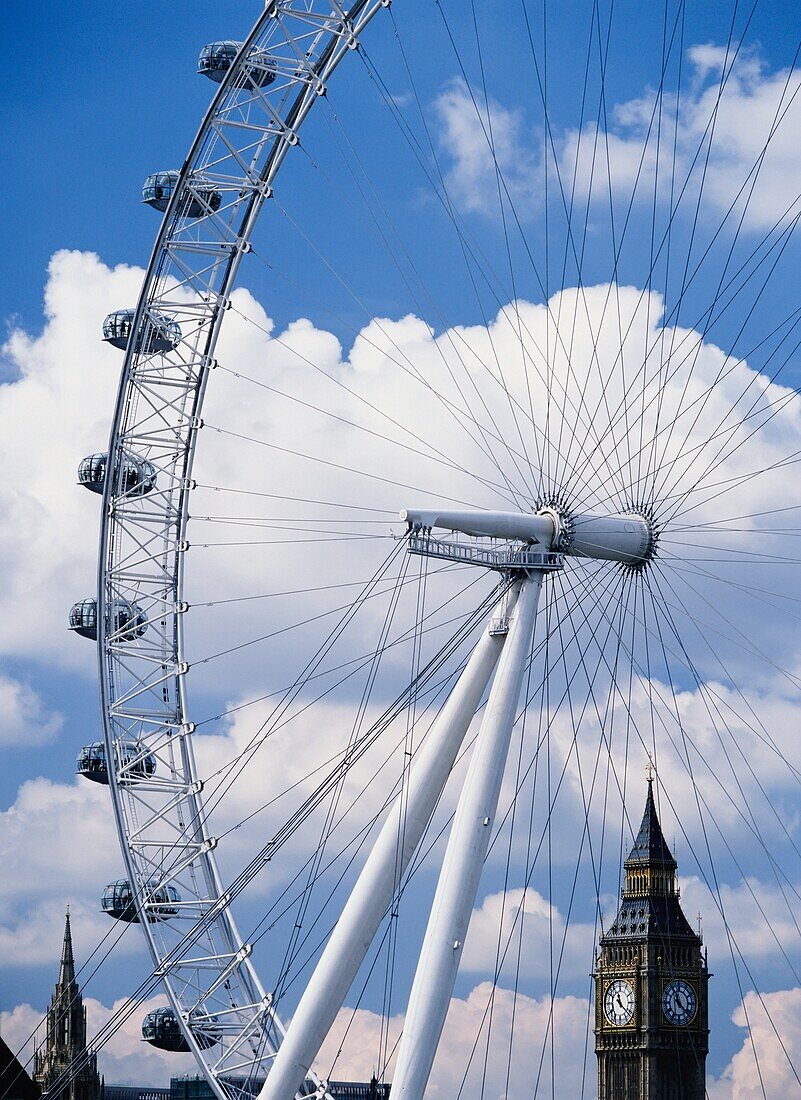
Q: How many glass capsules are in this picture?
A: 8